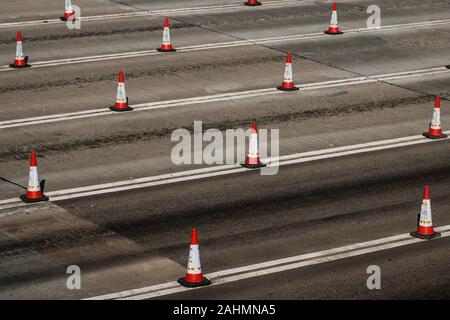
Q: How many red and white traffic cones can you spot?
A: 12